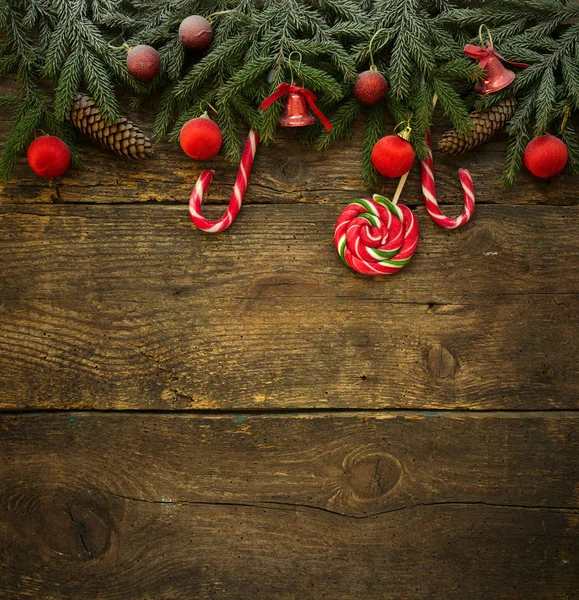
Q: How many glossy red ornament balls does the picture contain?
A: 4